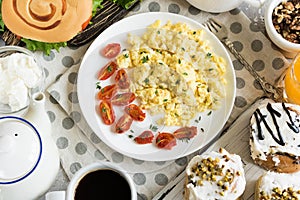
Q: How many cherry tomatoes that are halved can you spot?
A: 11